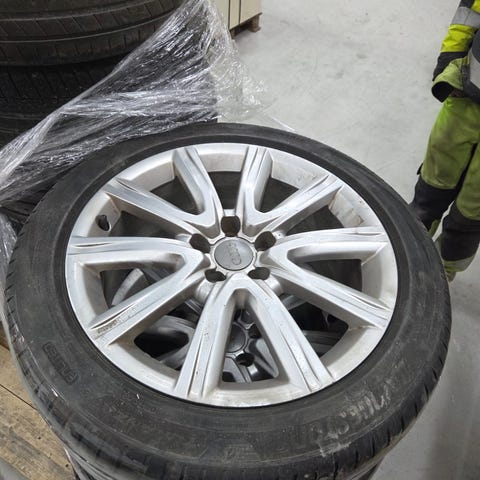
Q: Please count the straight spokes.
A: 10